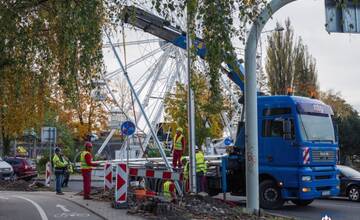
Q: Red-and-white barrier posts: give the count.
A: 3